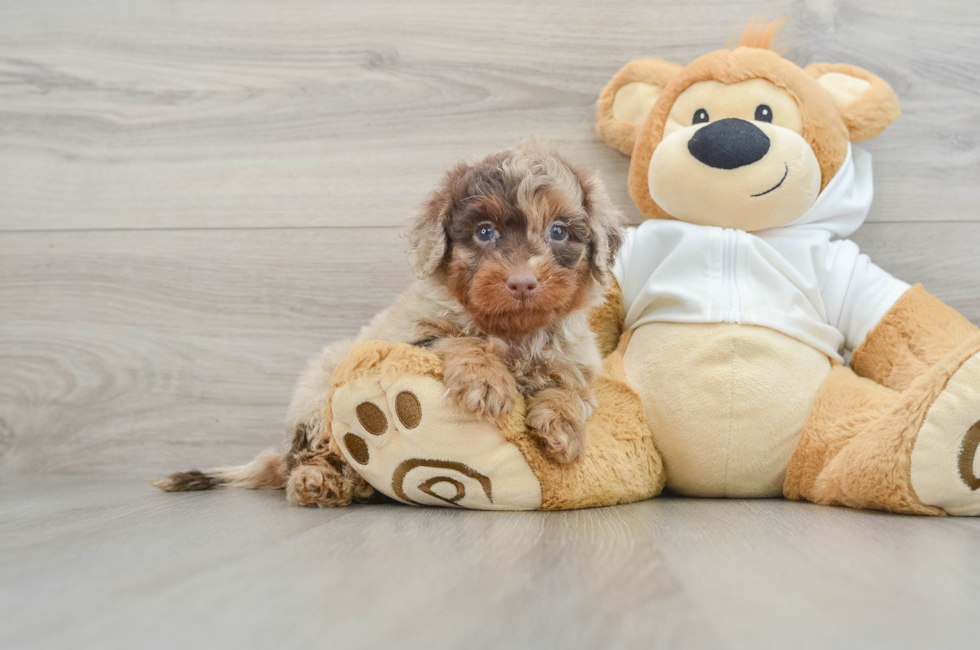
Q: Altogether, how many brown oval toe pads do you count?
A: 3